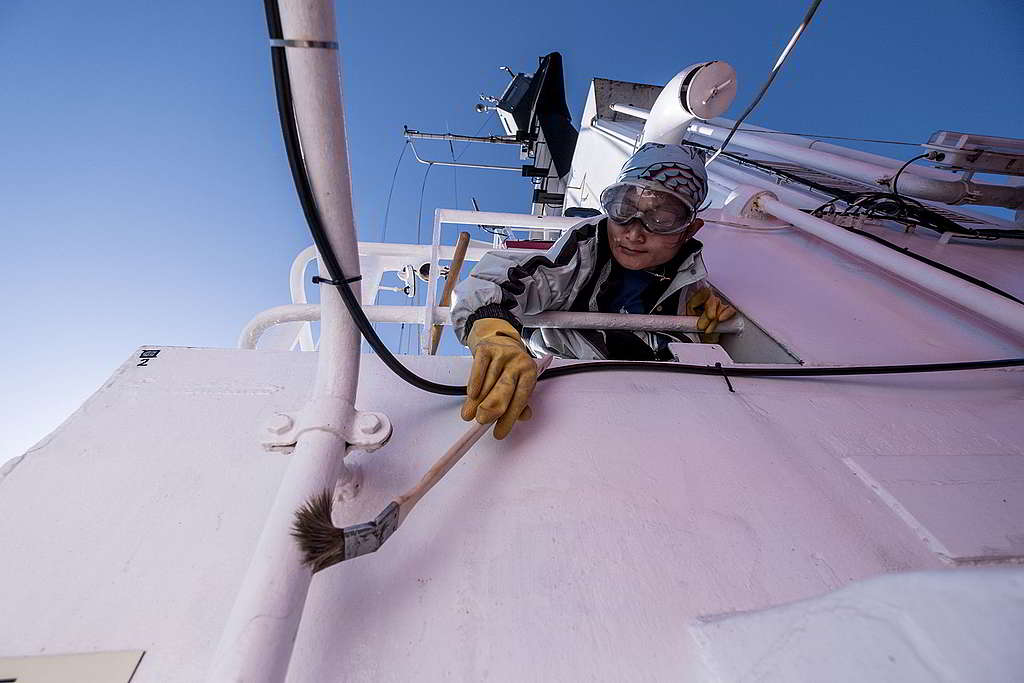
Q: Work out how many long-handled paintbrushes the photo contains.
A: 1